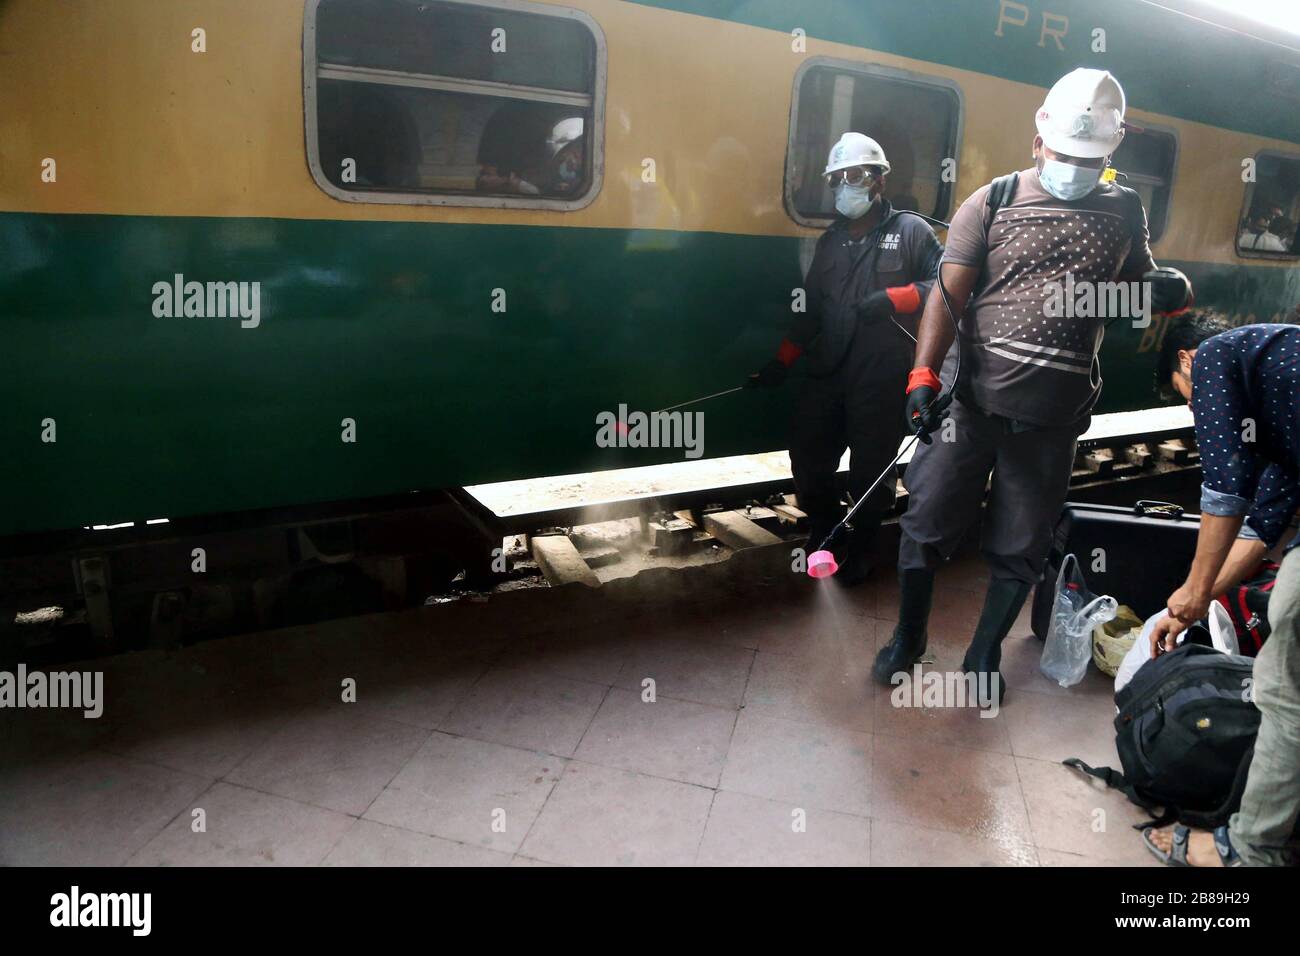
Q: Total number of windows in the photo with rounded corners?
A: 4